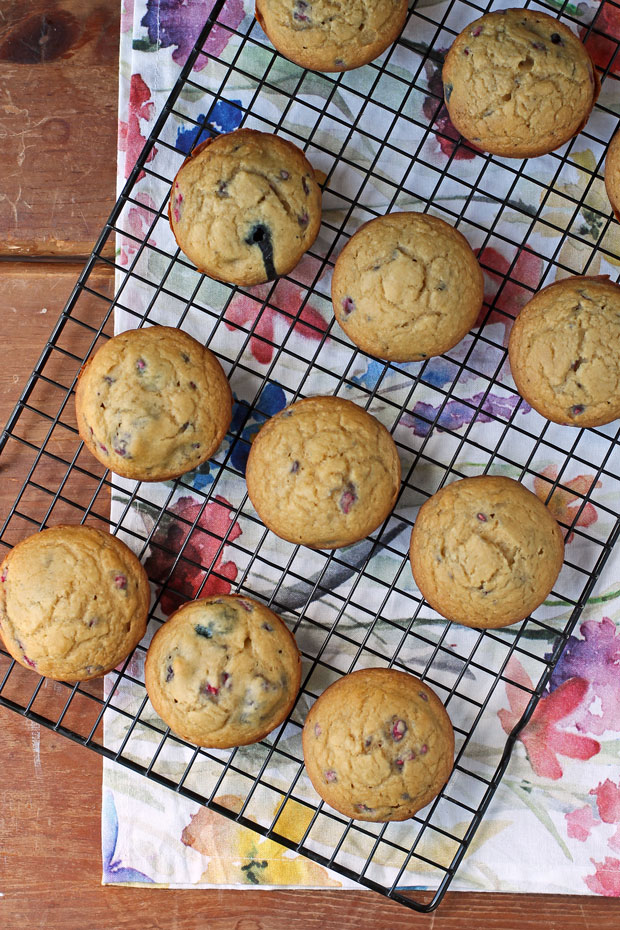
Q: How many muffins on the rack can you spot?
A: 12